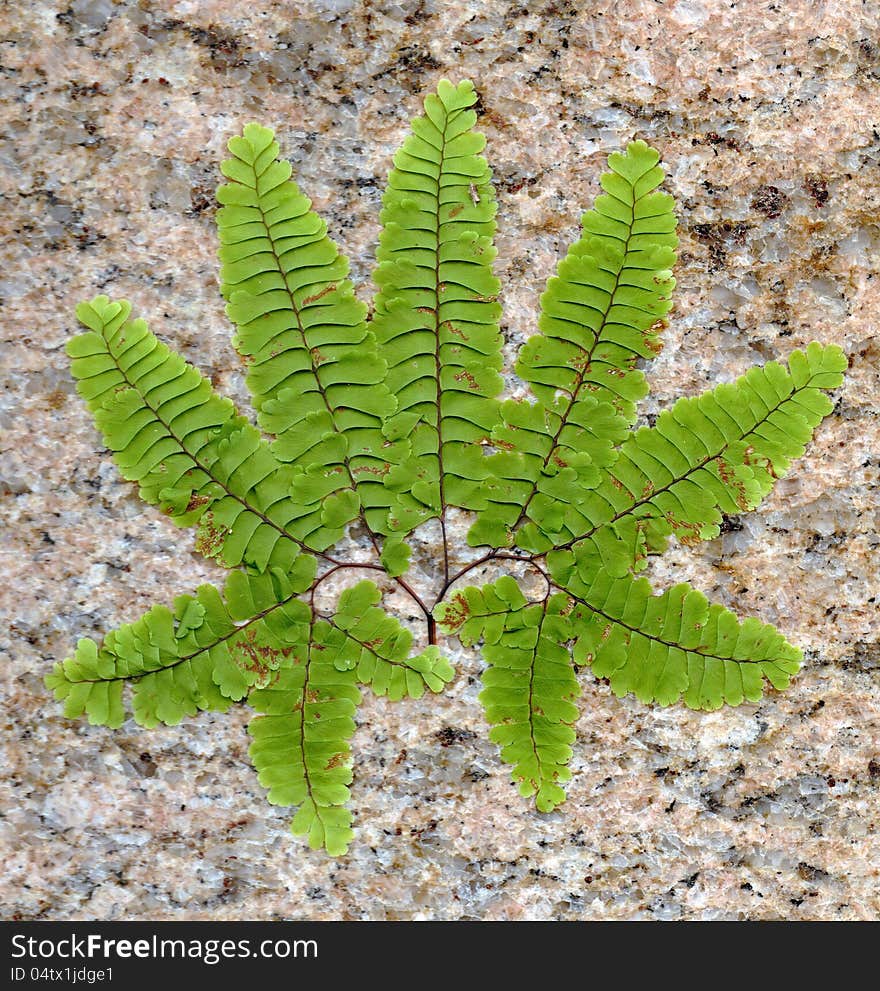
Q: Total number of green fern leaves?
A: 11